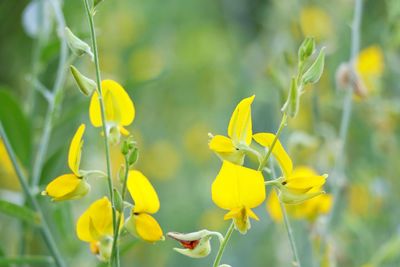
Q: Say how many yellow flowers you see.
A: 7